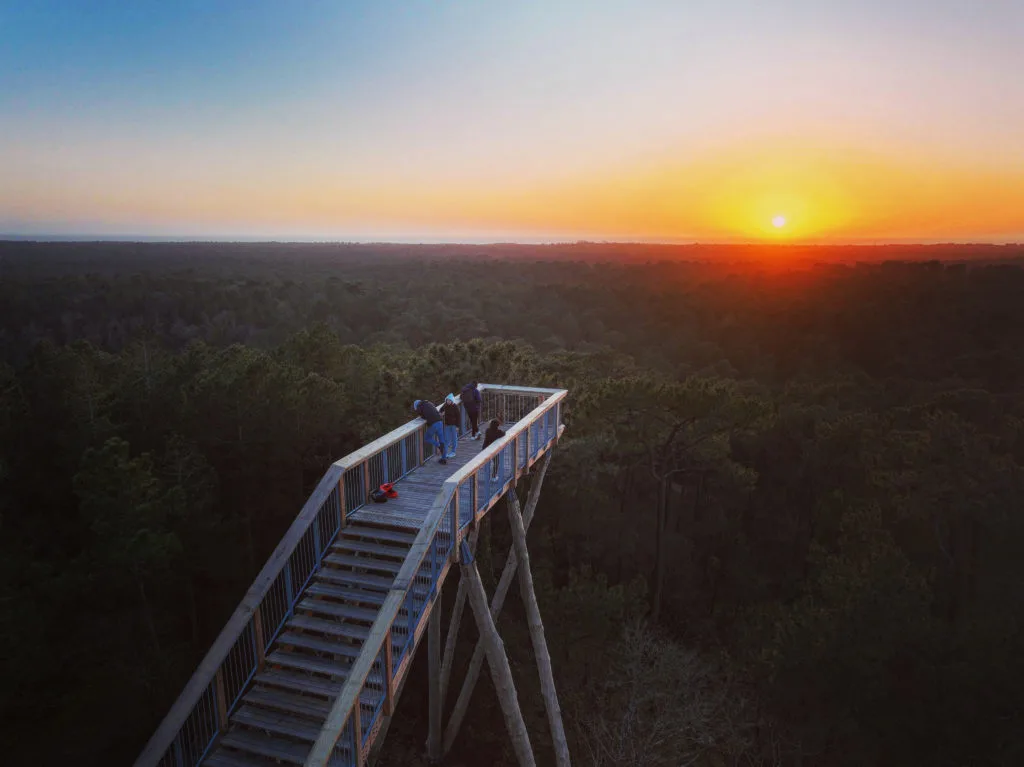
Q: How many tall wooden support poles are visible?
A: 5